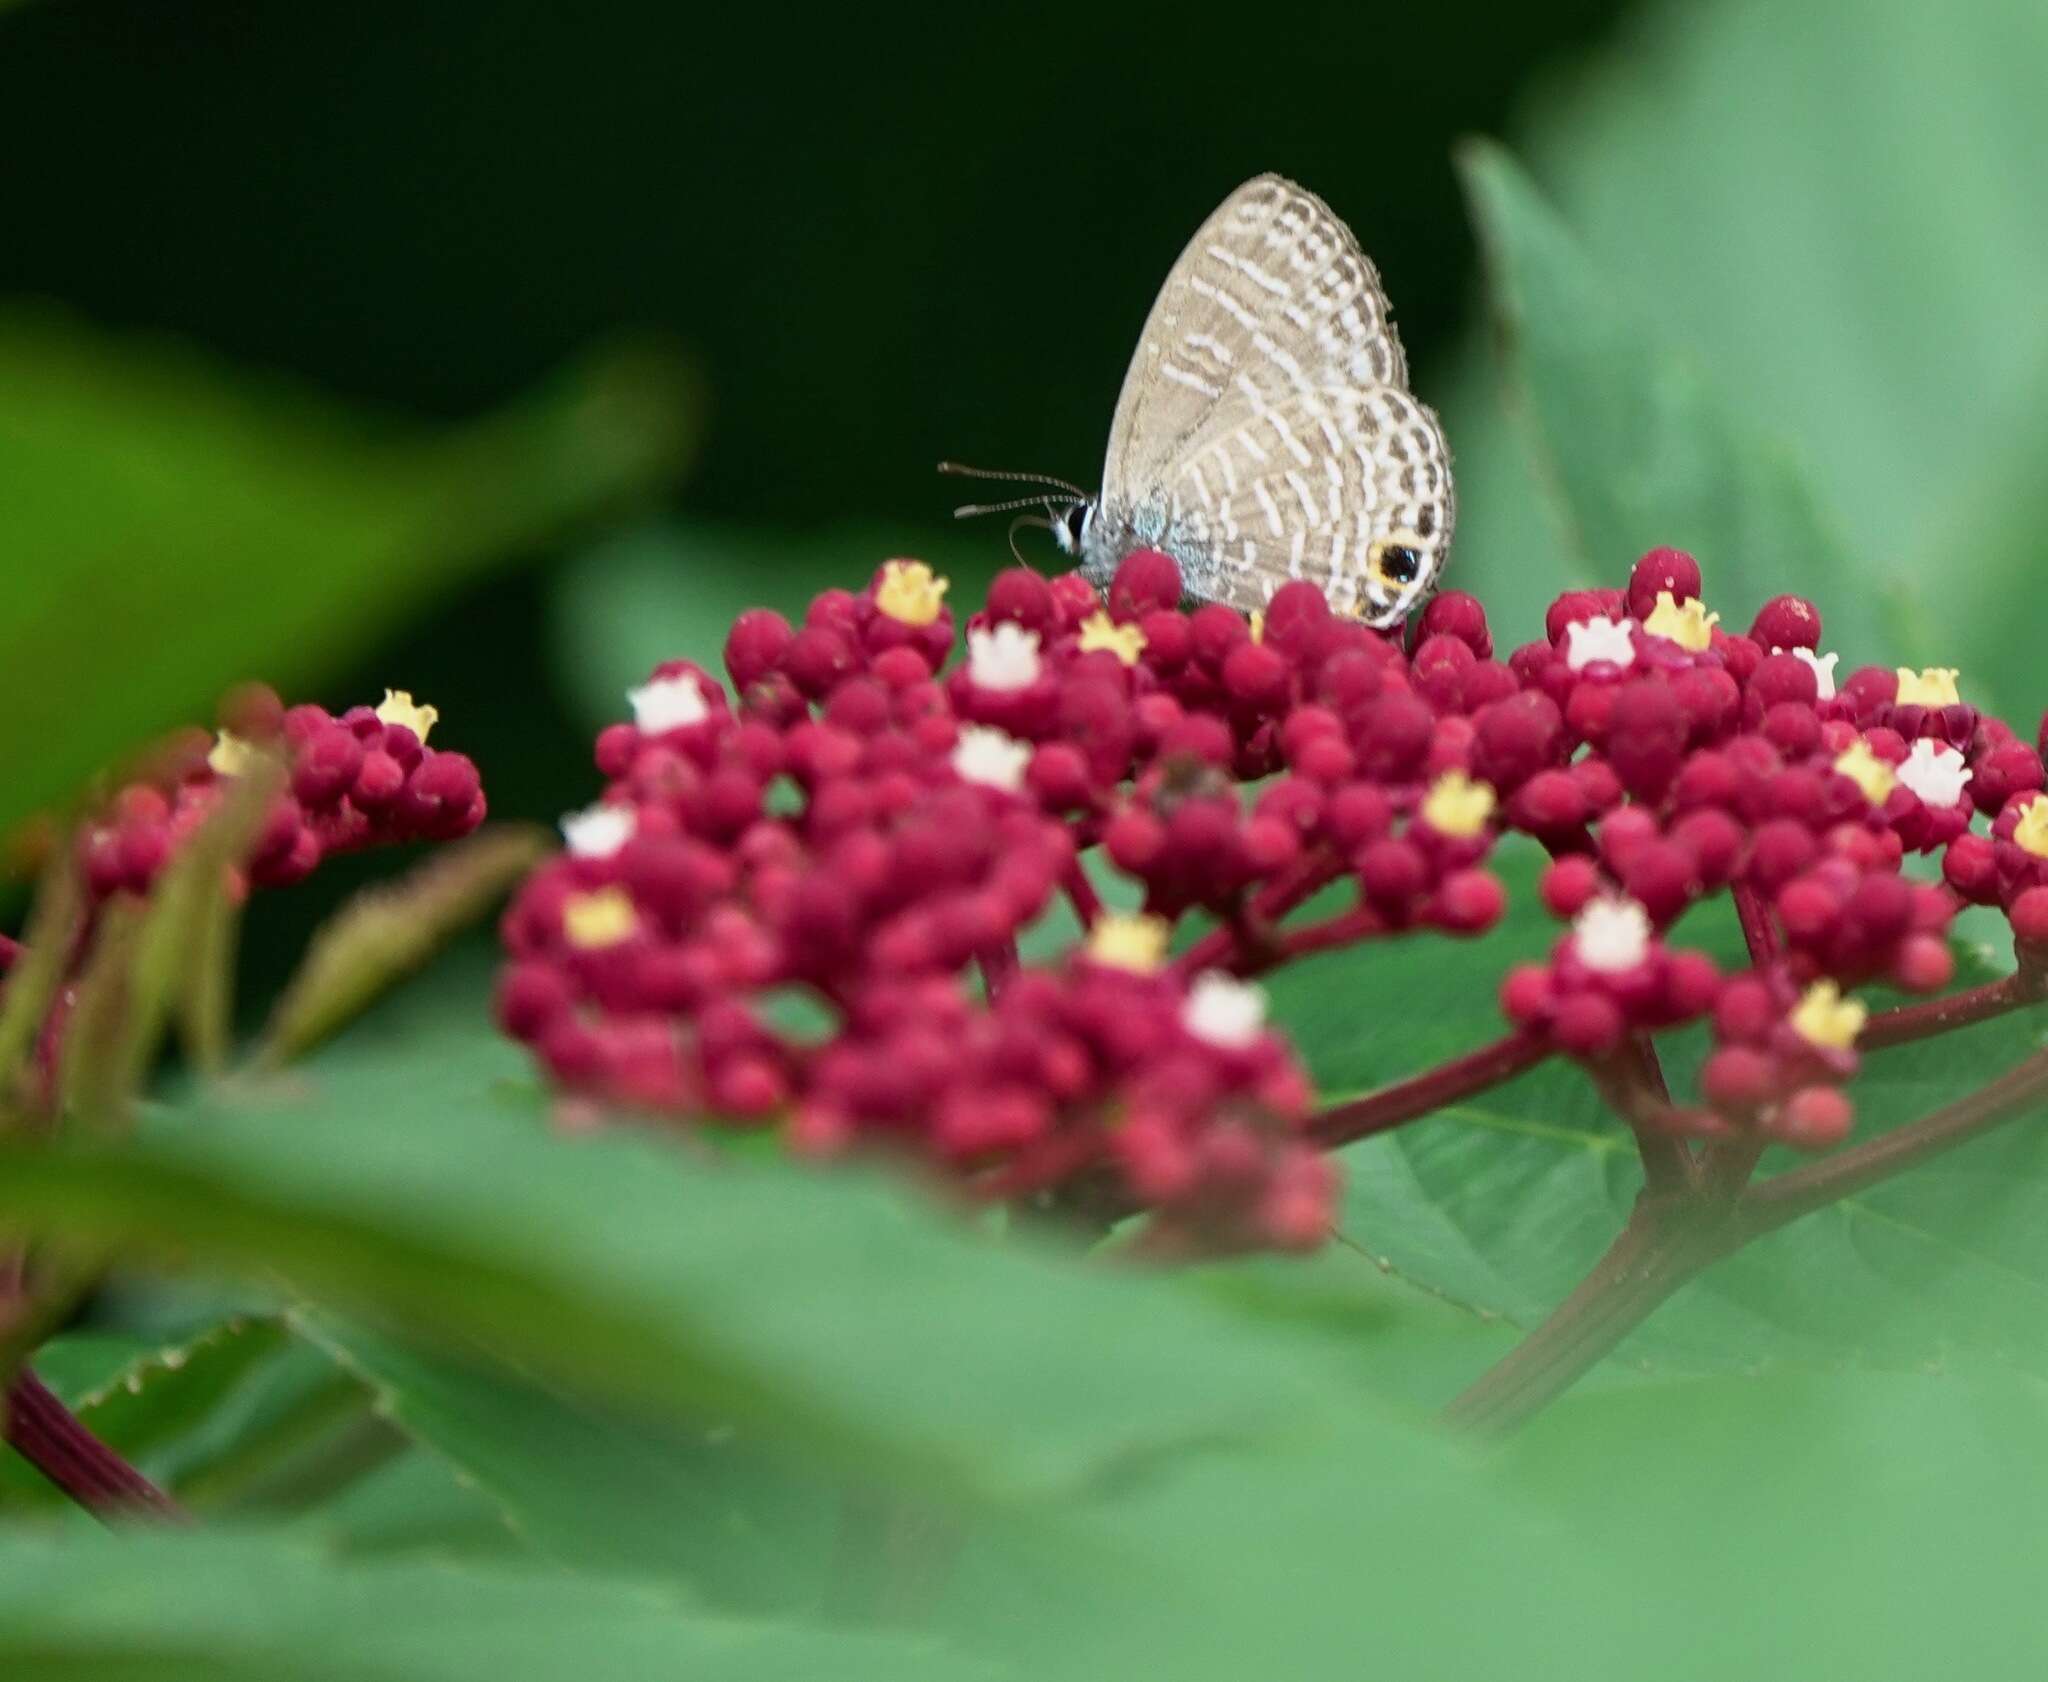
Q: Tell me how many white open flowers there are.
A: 9